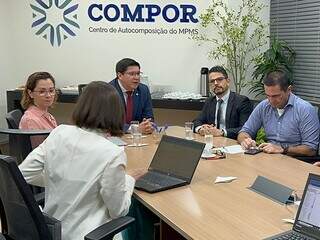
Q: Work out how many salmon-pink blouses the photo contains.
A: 1